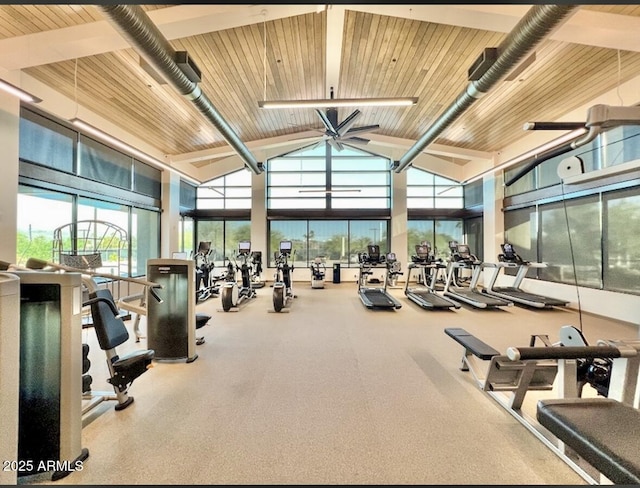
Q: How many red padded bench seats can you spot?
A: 0